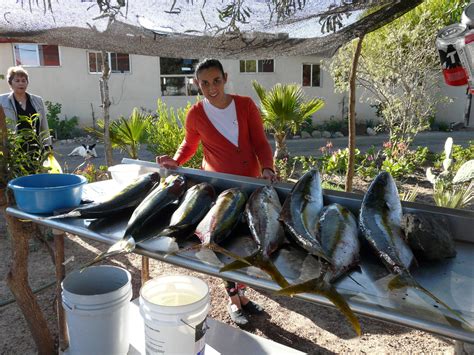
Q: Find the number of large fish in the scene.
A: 8